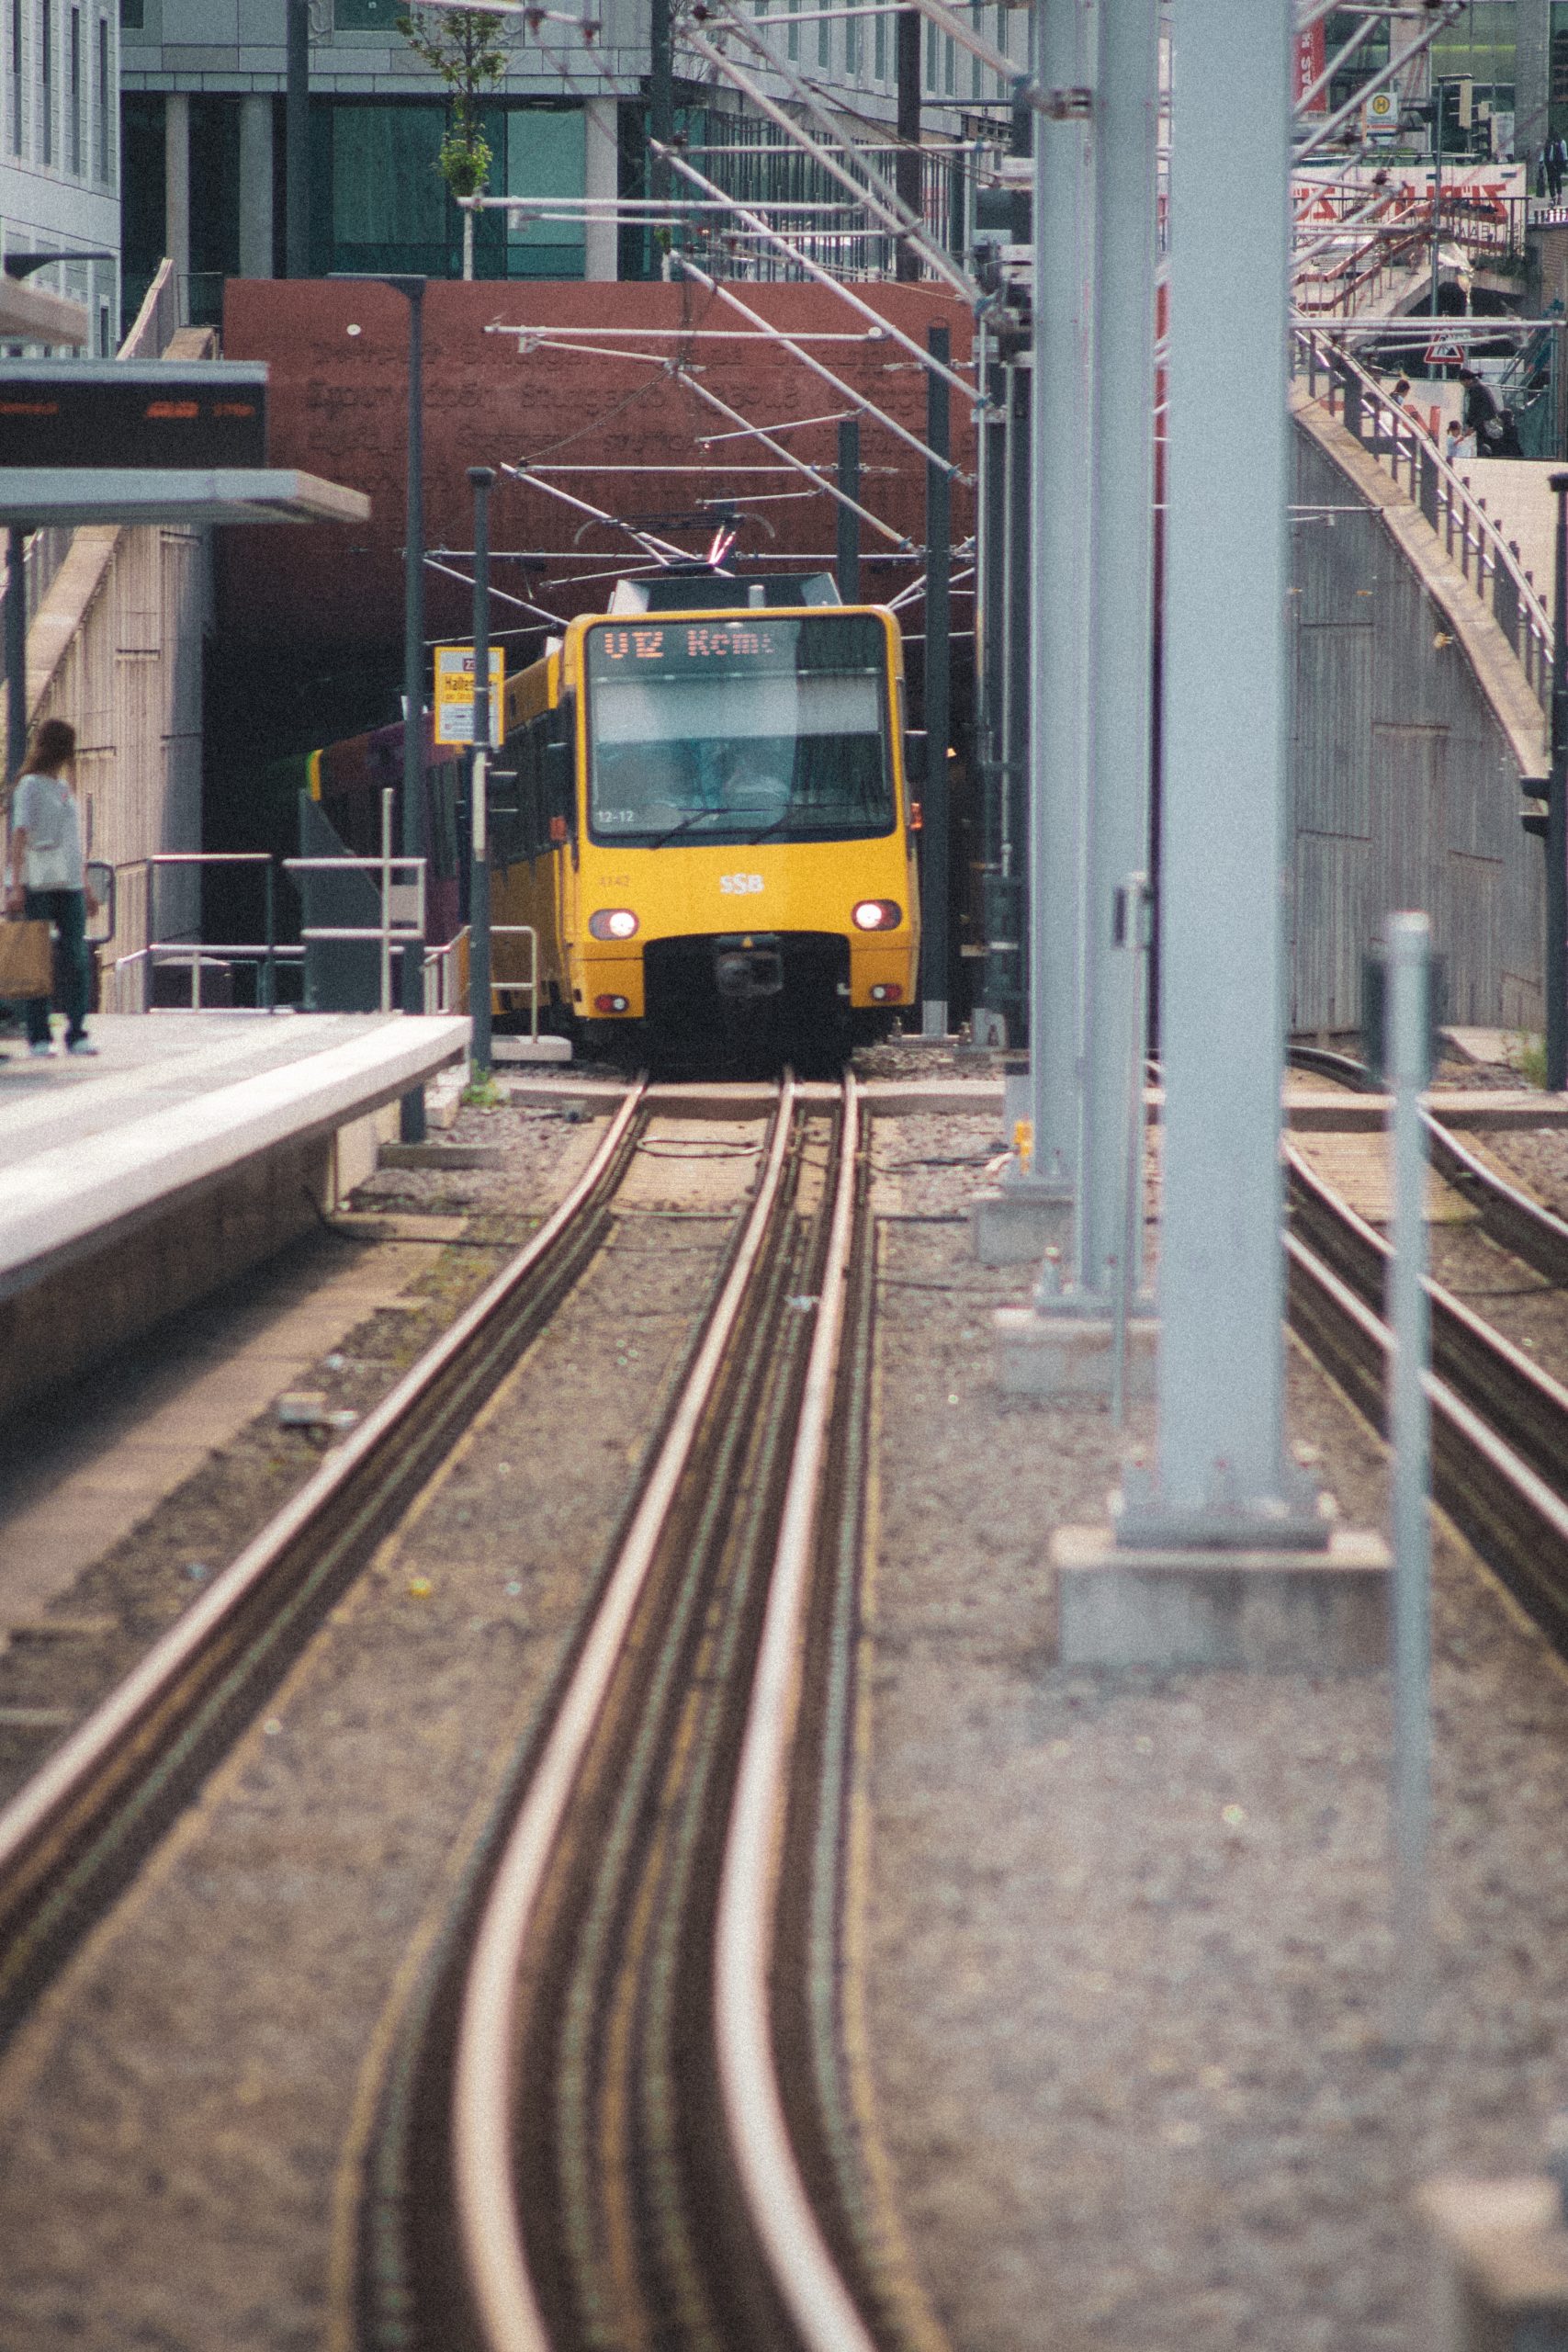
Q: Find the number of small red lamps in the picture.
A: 2